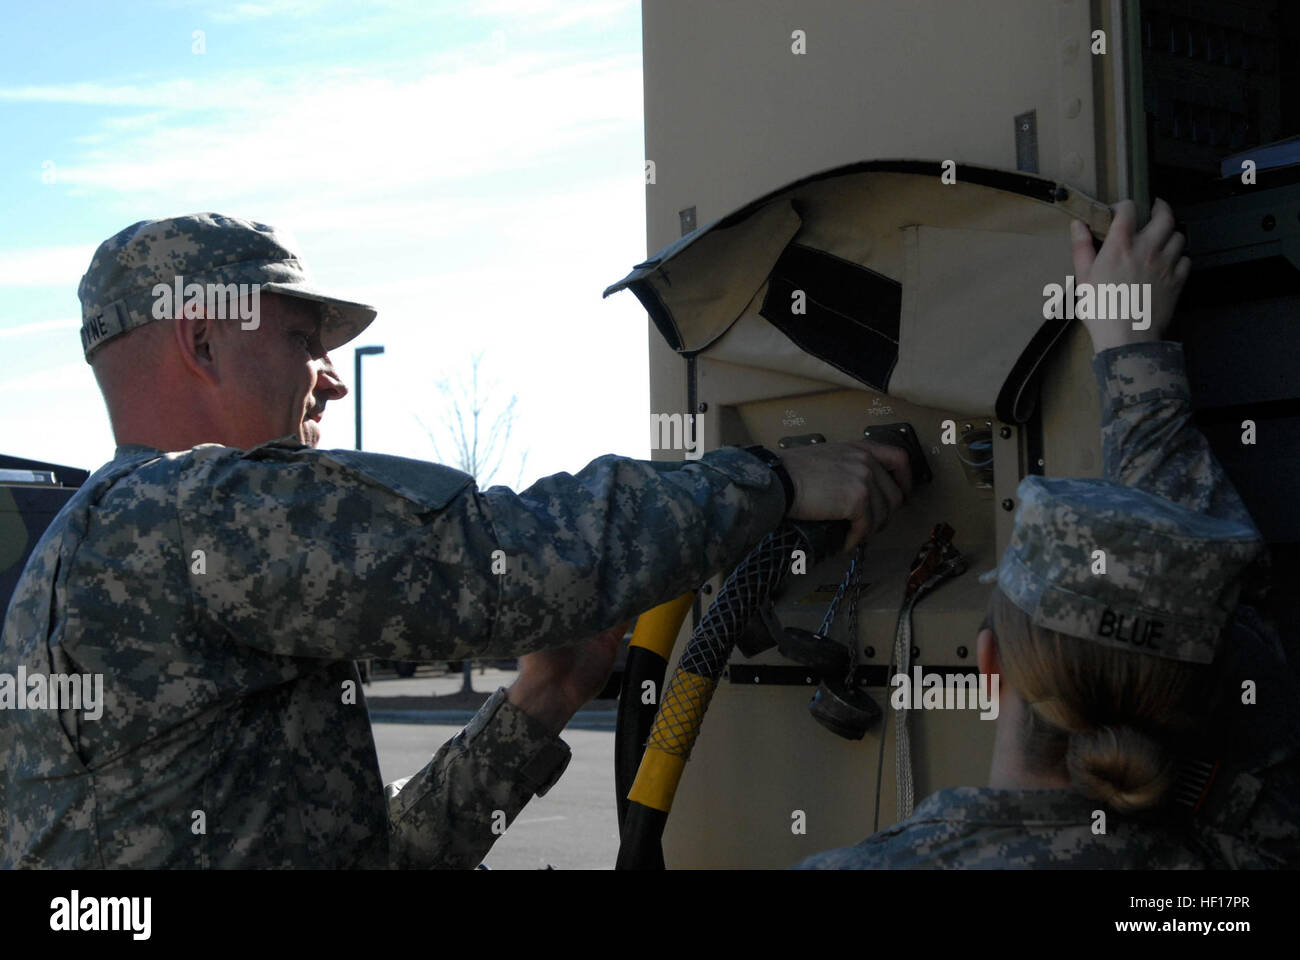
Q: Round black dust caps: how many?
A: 2